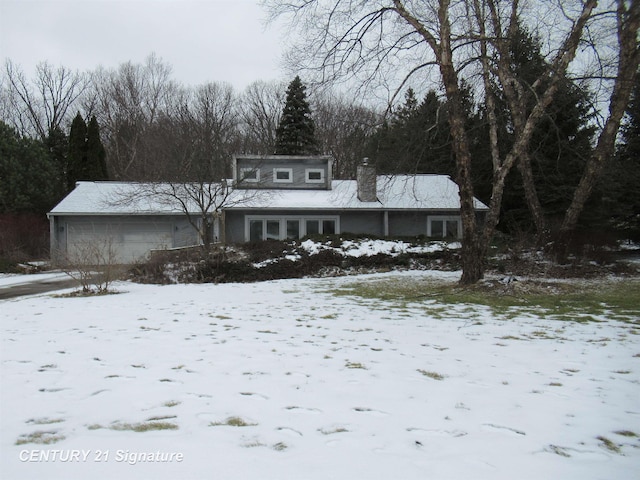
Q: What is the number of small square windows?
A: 3